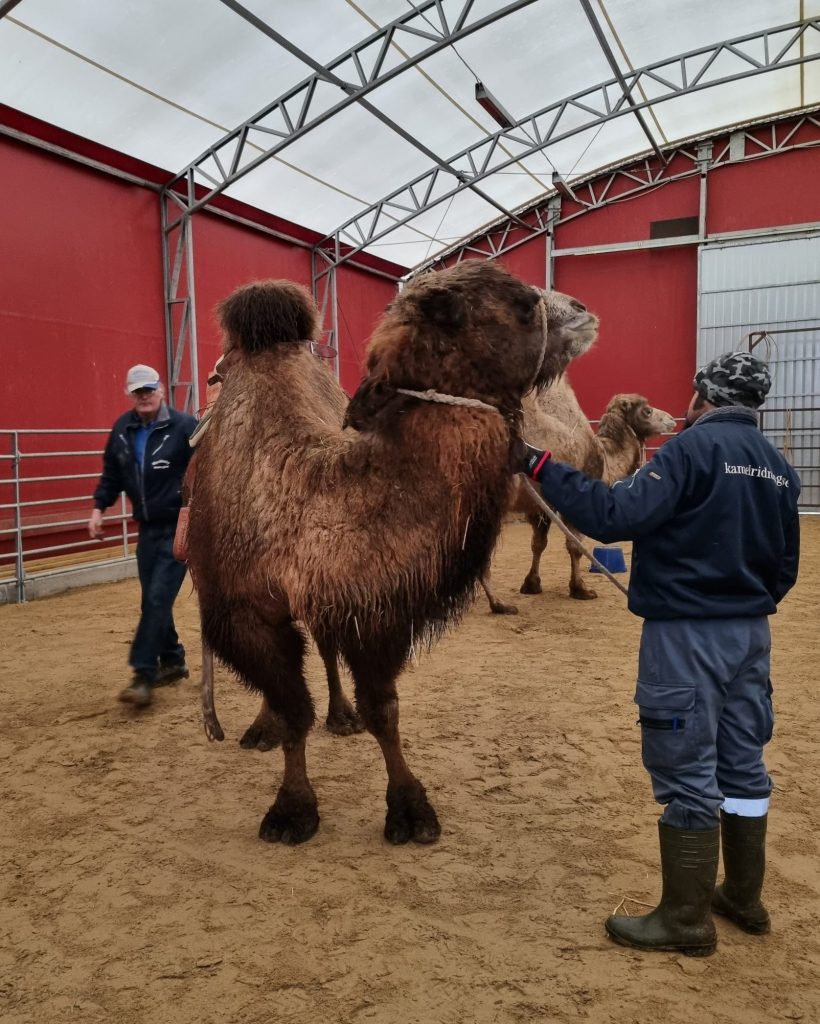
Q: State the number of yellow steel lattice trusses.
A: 0